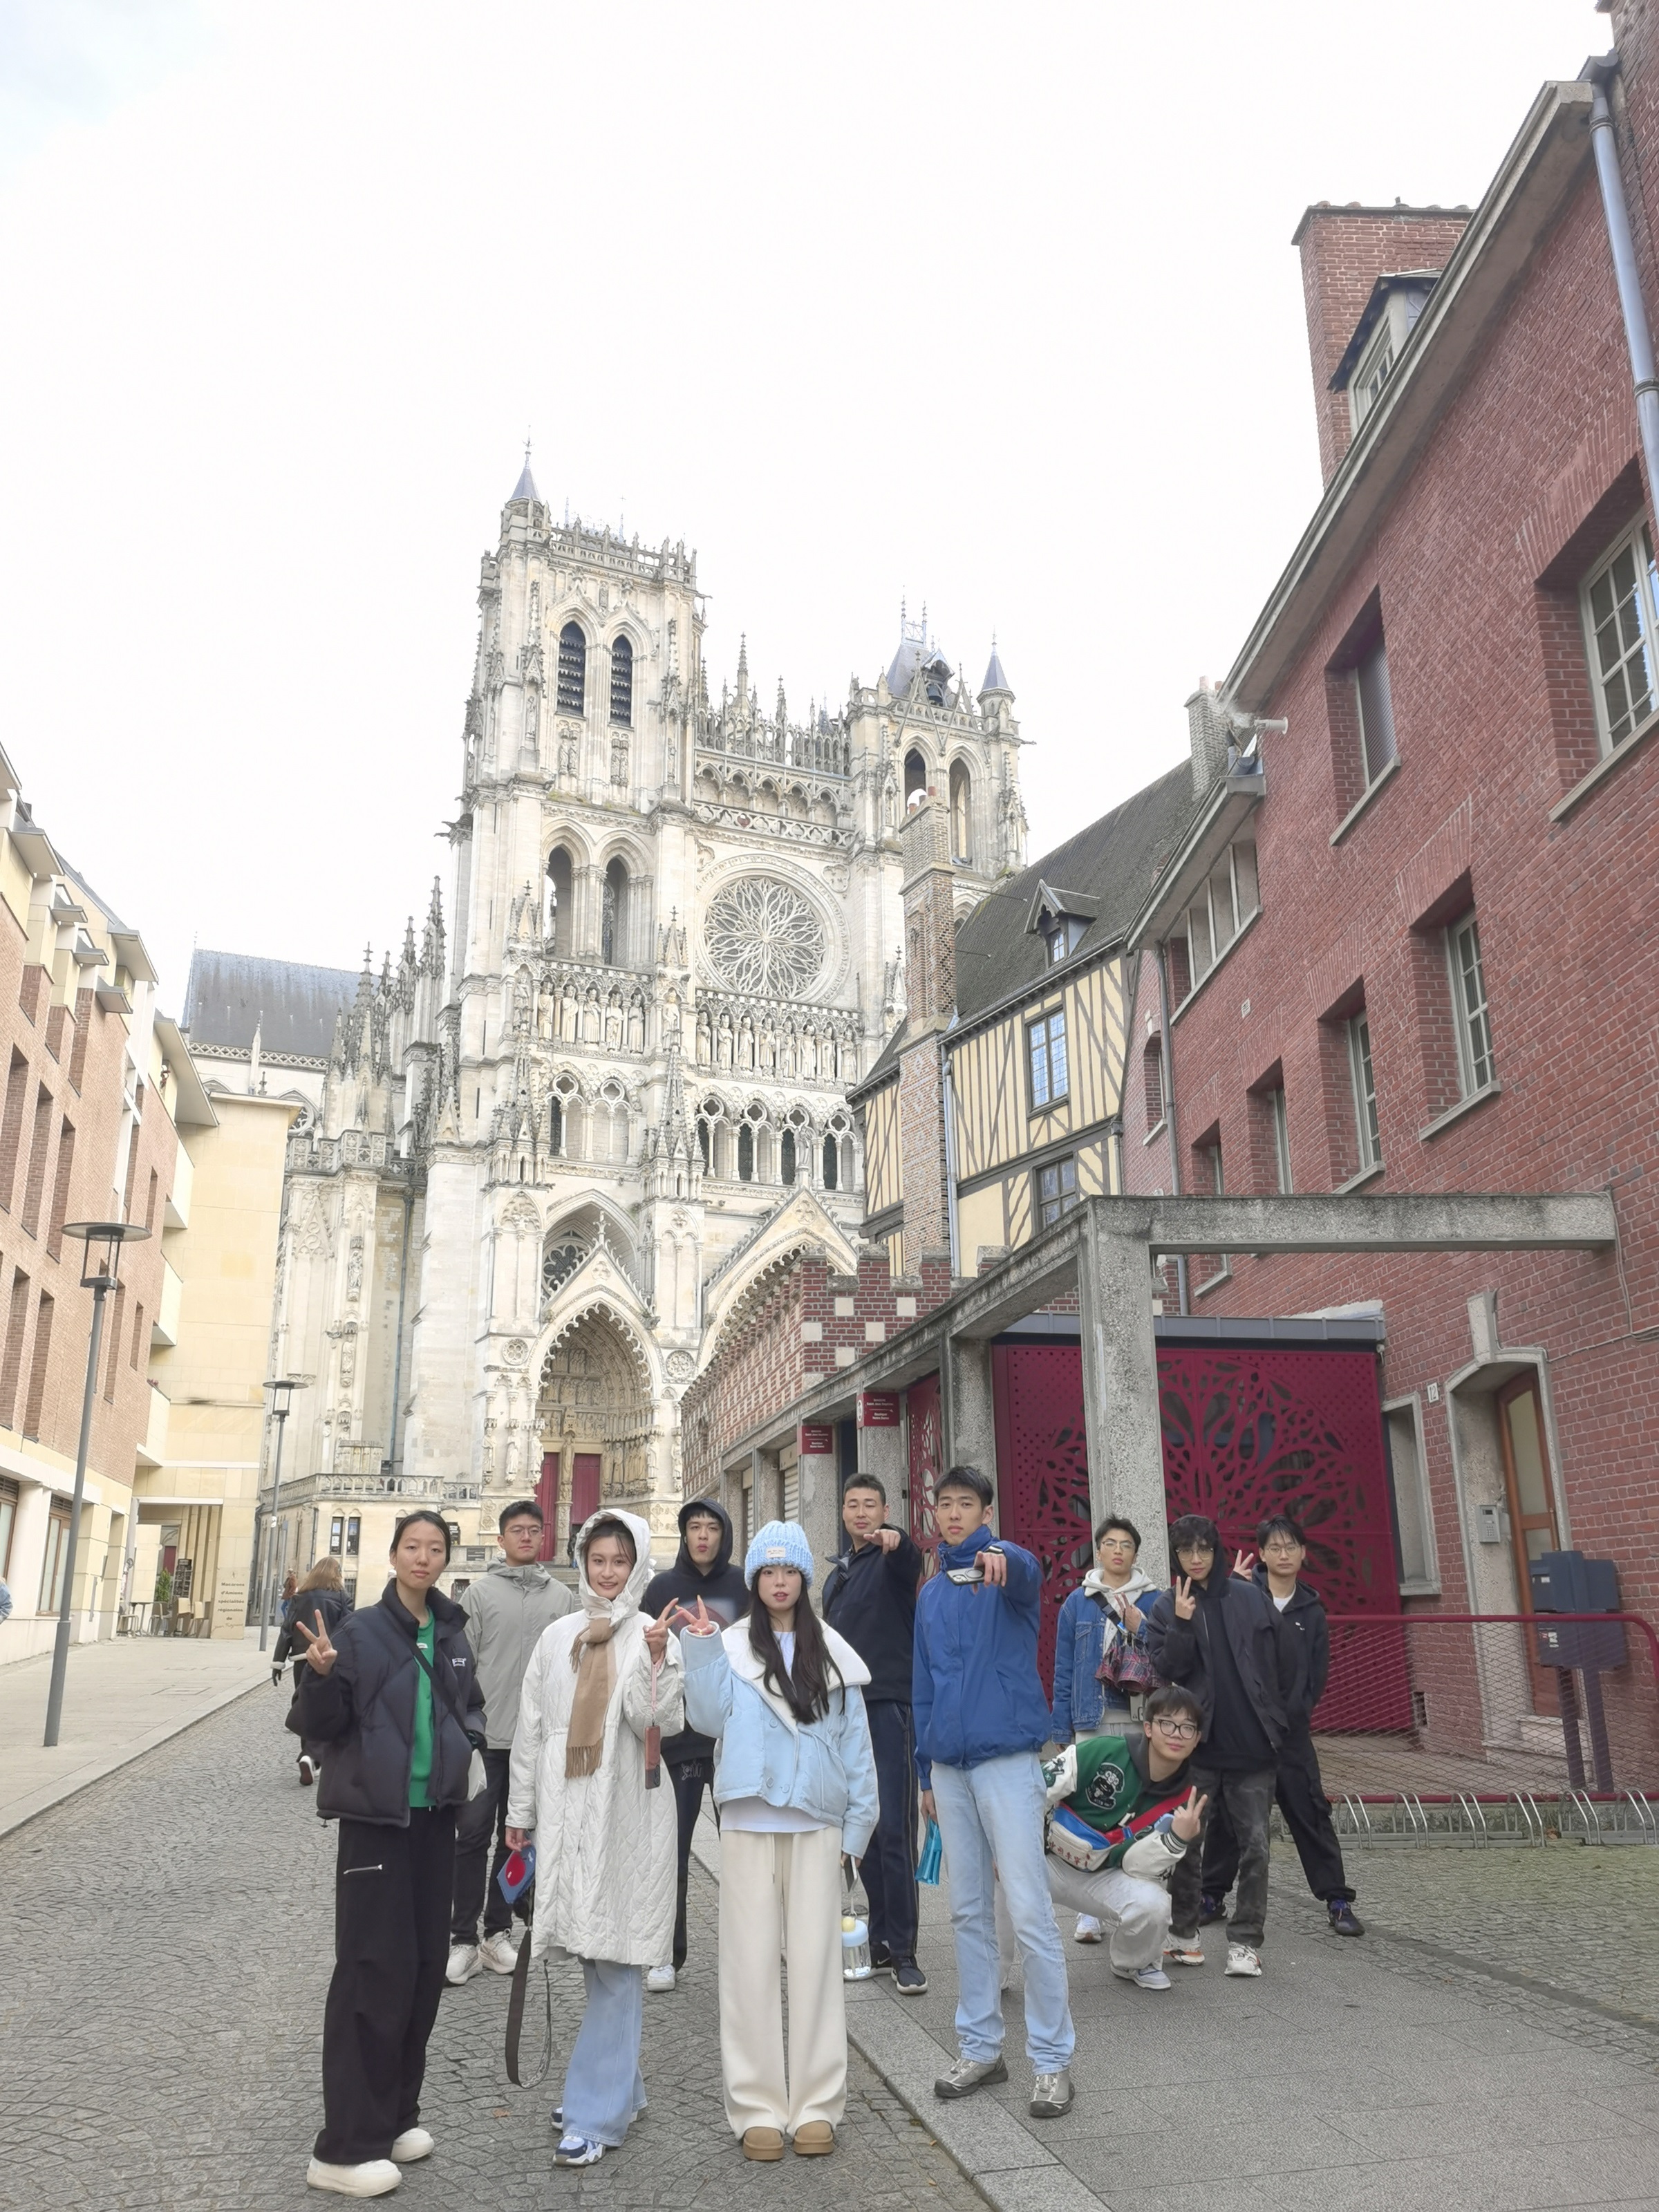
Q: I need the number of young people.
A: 11